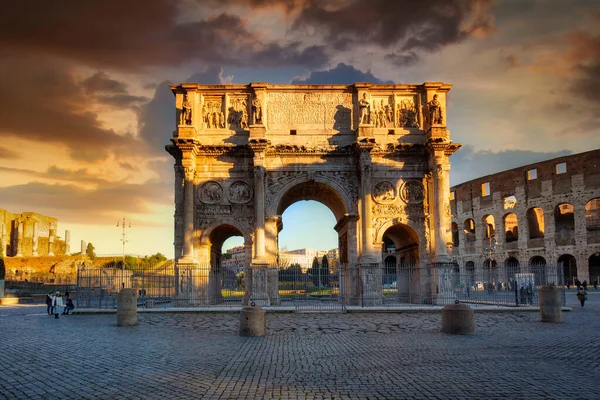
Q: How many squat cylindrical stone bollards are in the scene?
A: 4